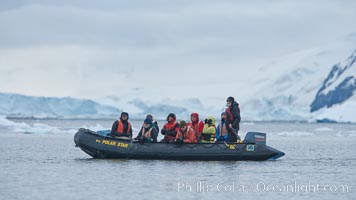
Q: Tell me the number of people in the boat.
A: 9